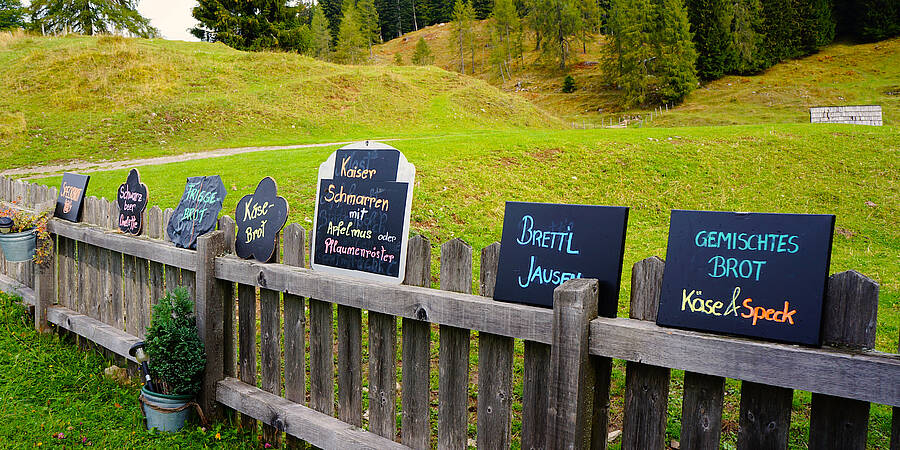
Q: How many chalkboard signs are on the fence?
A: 7